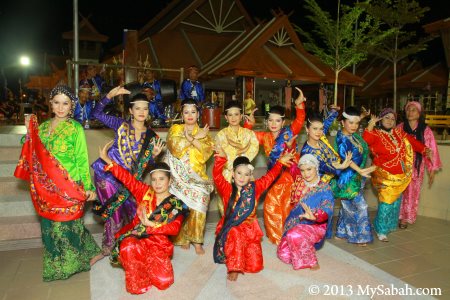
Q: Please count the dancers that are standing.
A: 9